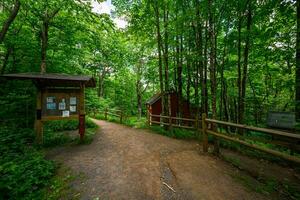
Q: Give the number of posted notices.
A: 6